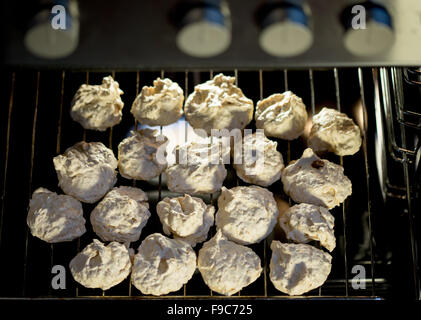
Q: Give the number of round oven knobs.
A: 4